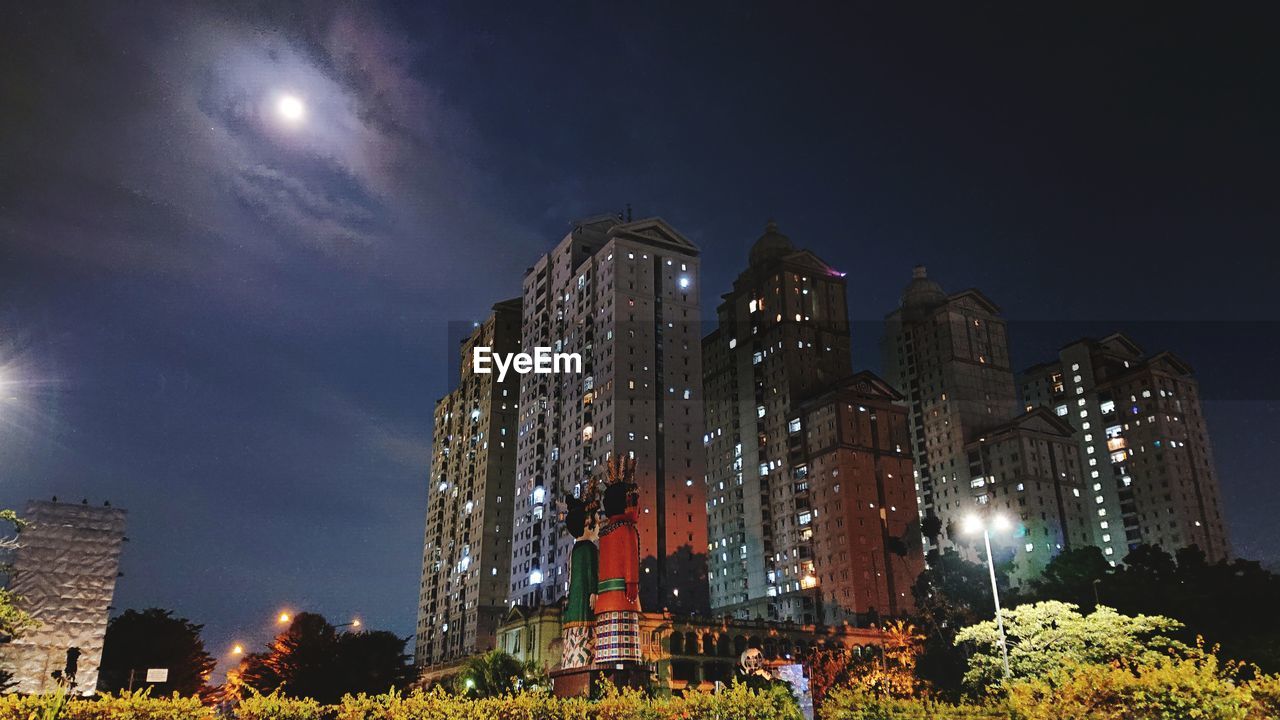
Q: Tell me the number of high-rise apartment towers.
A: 5